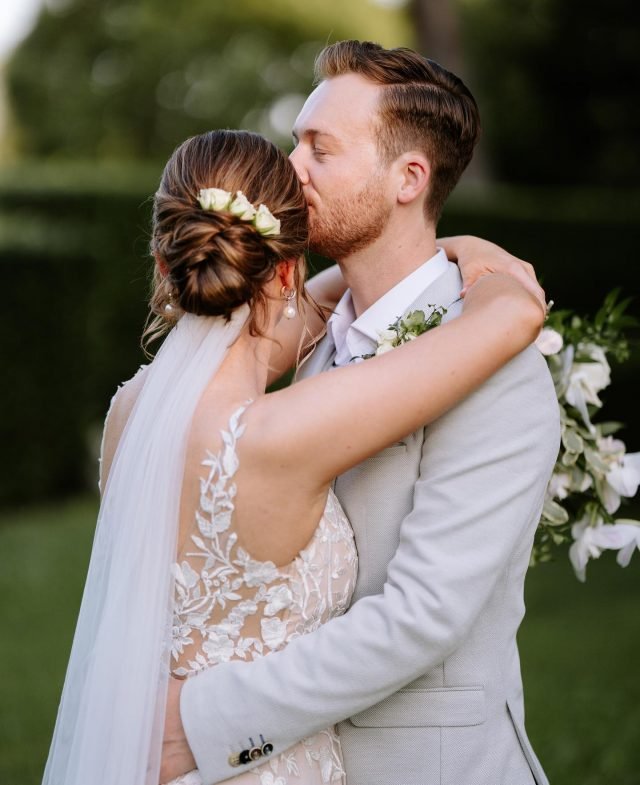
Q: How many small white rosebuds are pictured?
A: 3